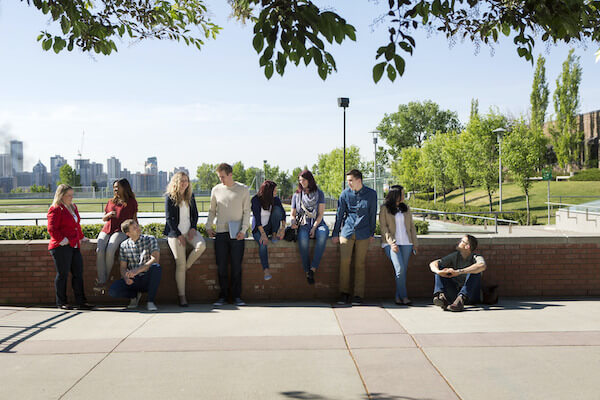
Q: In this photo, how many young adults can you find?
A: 10